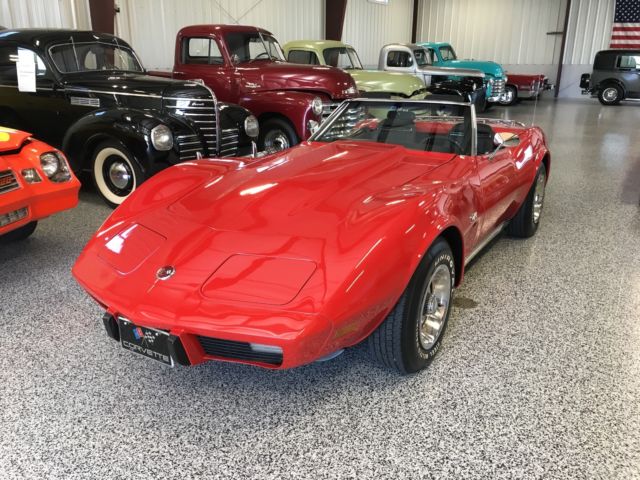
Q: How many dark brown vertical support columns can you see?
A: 4